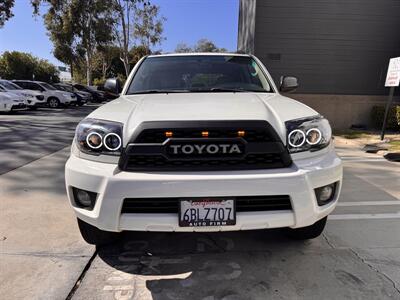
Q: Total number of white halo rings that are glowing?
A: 4